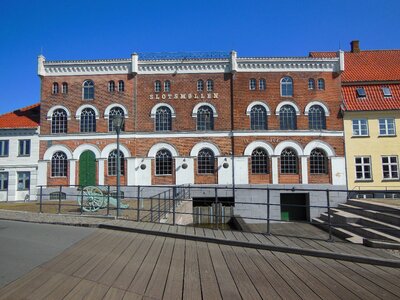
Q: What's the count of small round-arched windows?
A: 12